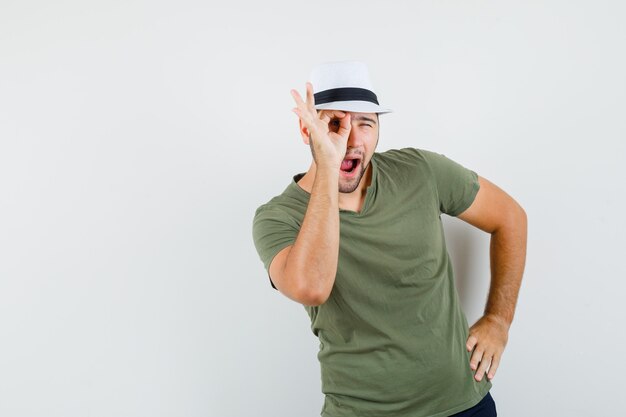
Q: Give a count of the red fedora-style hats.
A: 0